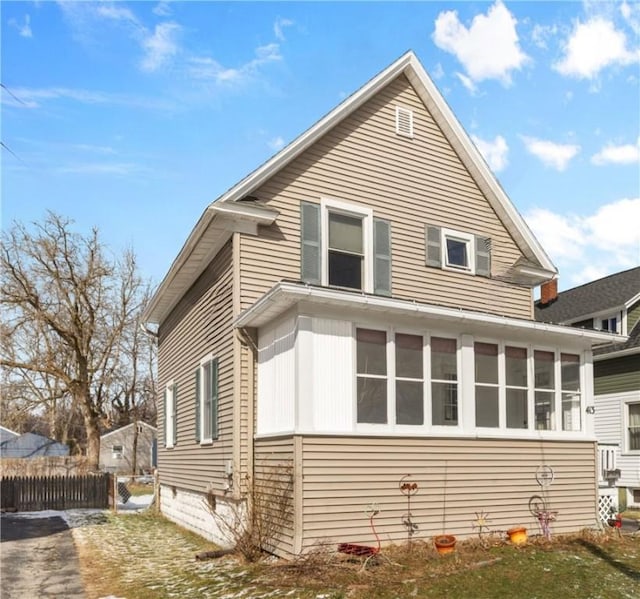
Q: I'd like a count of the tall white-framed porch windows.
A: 7